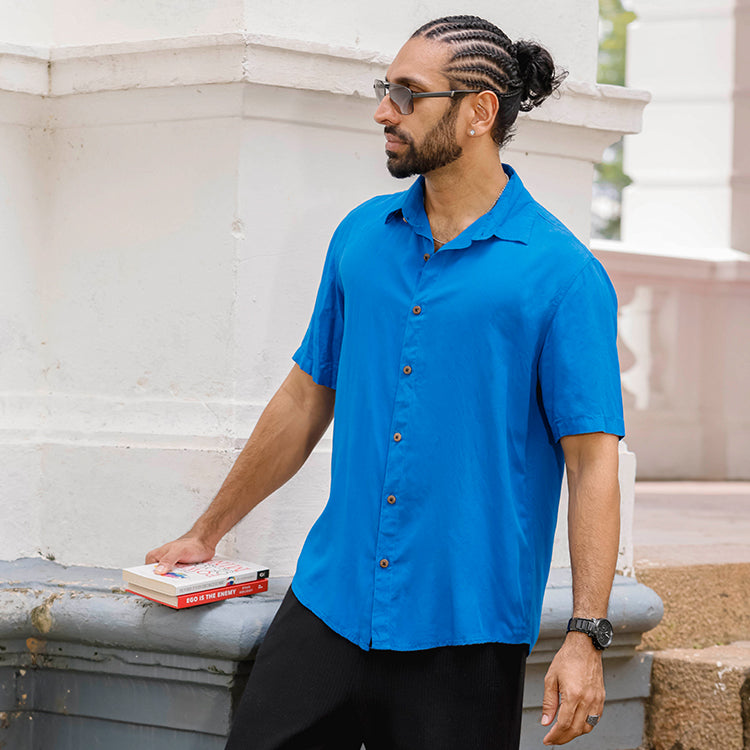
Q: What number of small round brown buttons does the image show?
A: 6